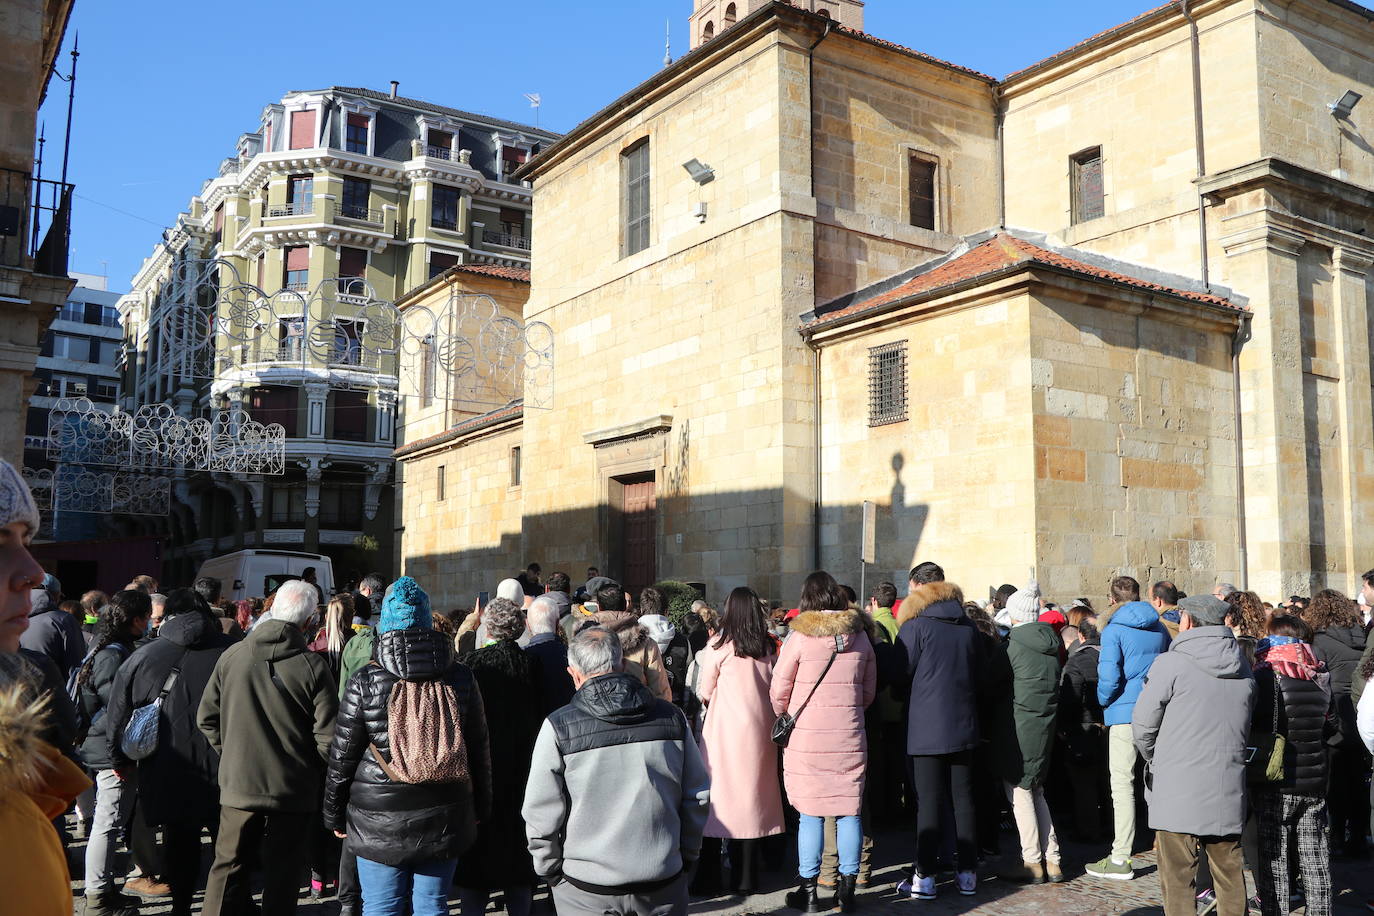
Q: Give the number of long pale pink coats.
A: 2